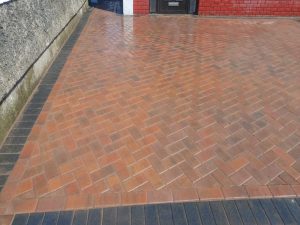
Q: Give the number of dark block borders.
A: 2